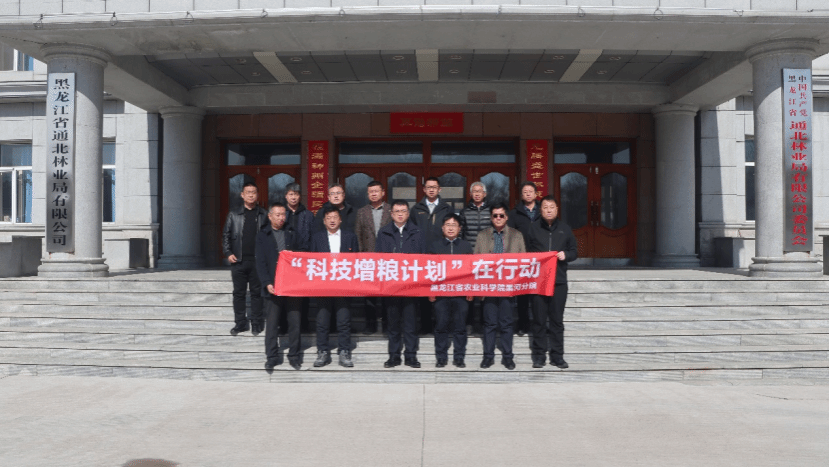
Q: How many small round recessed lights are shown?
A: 12